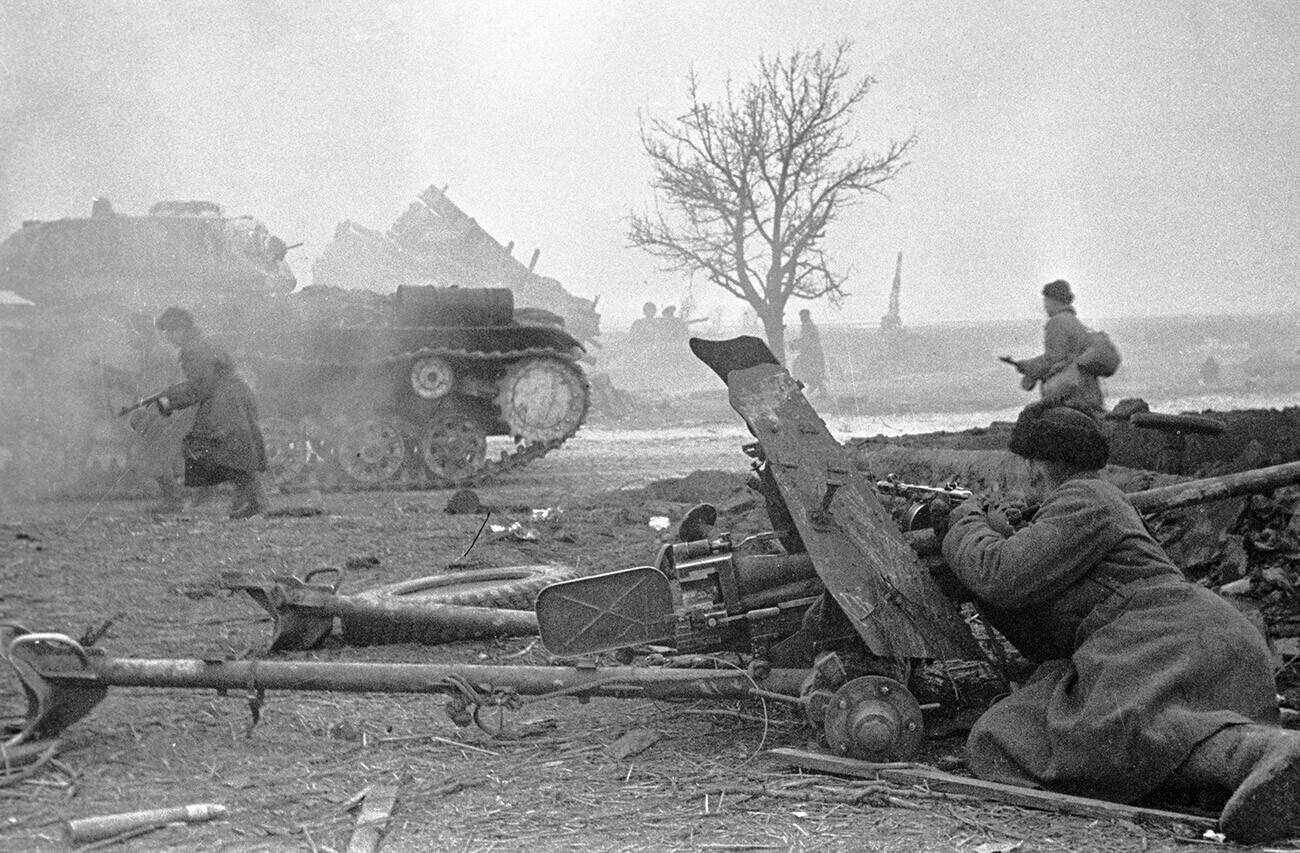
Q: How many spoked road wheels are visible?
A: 3